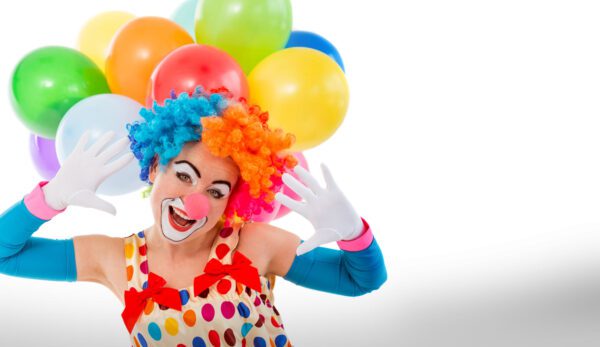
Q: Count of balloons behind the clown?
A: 11